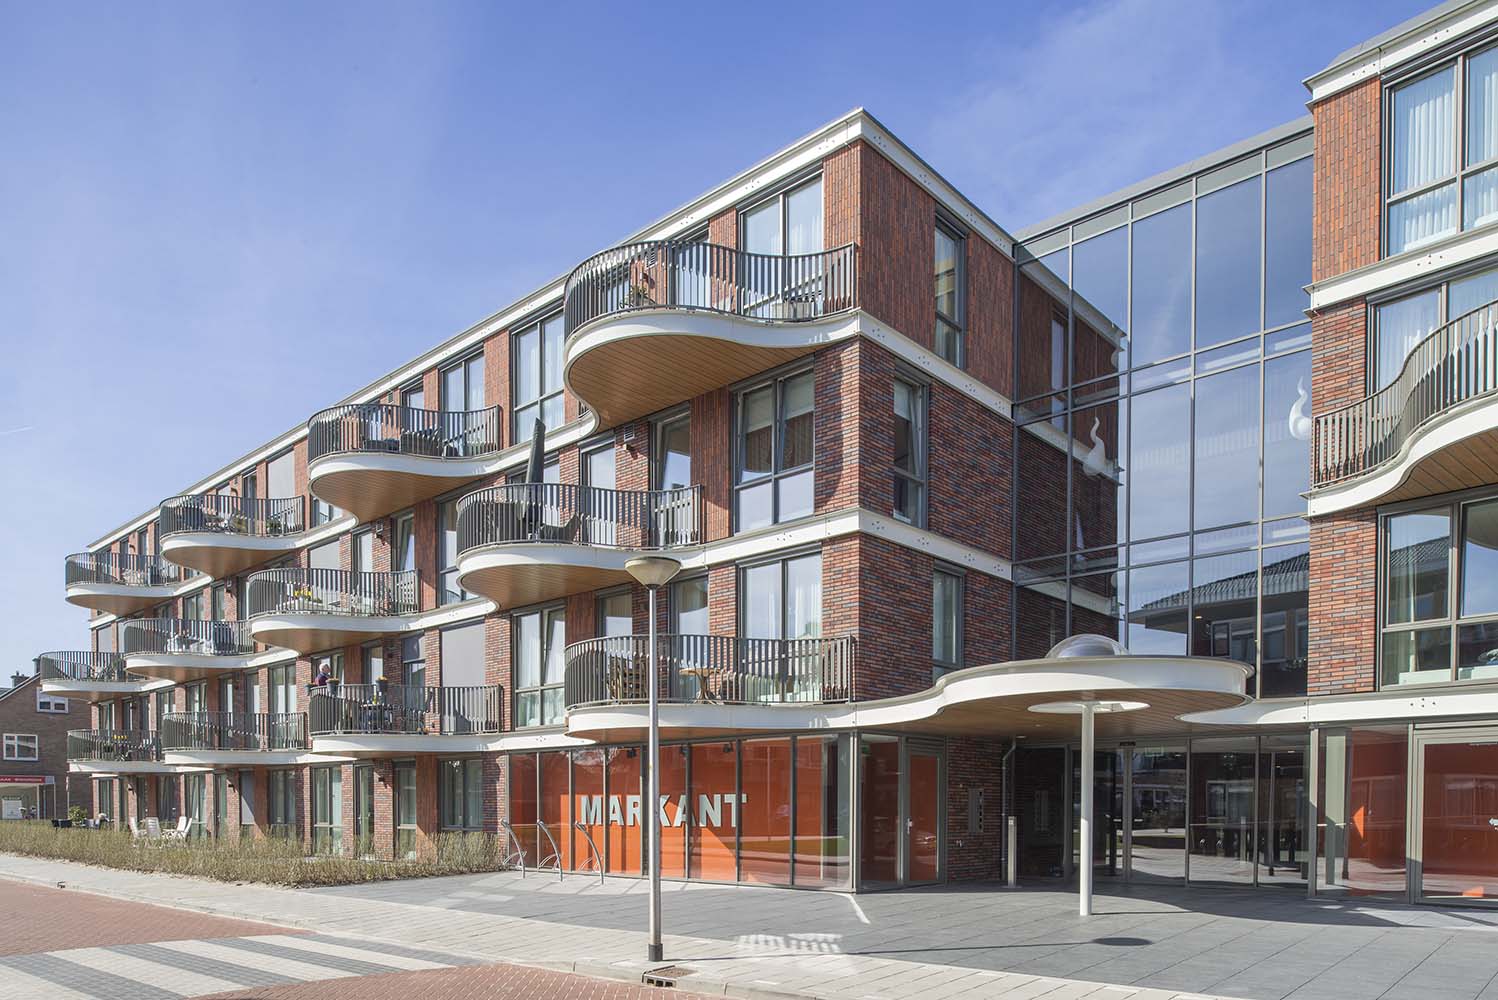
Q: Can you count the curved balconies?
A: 13